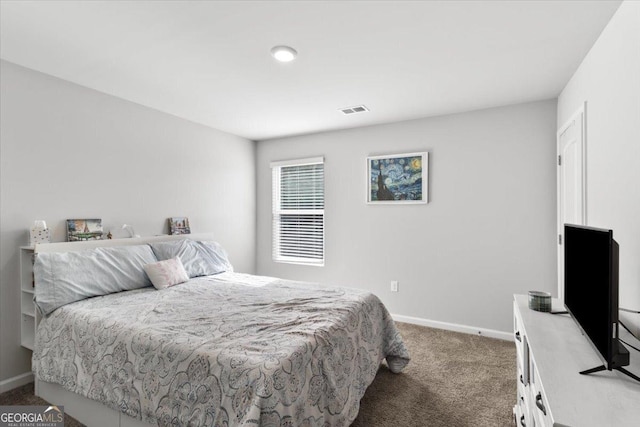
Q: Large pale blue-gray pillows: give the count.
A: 2